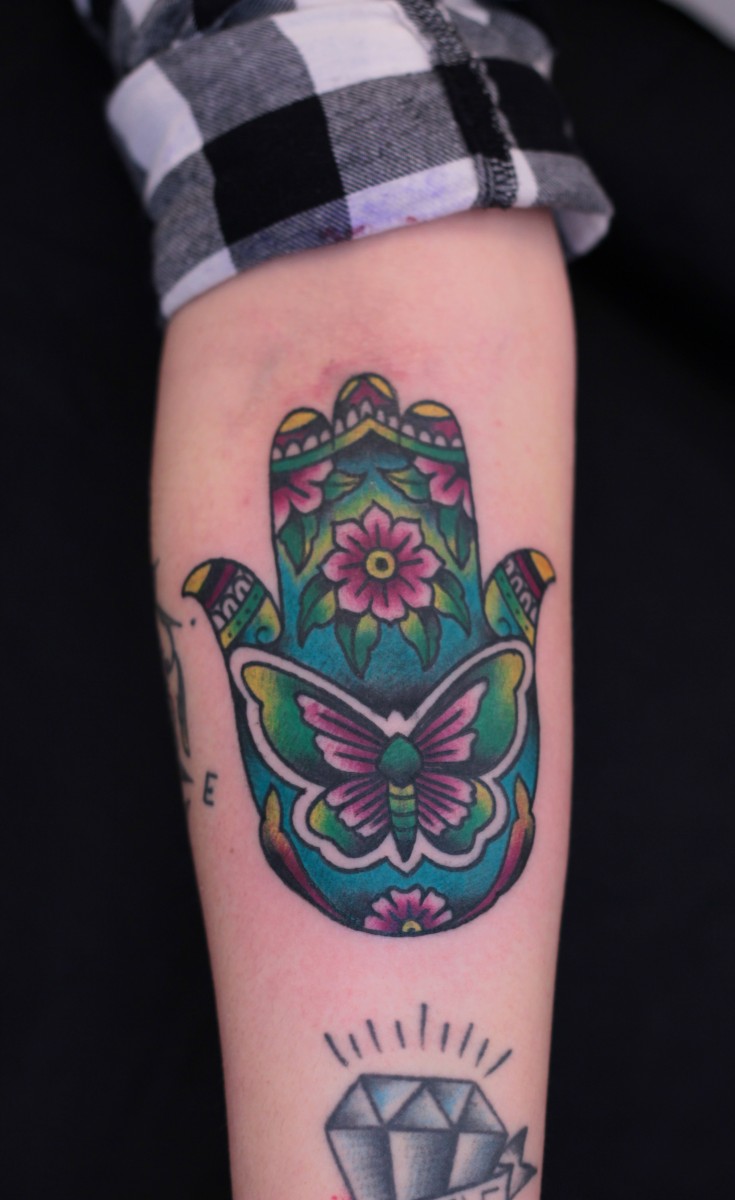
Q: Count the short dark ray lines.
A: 9